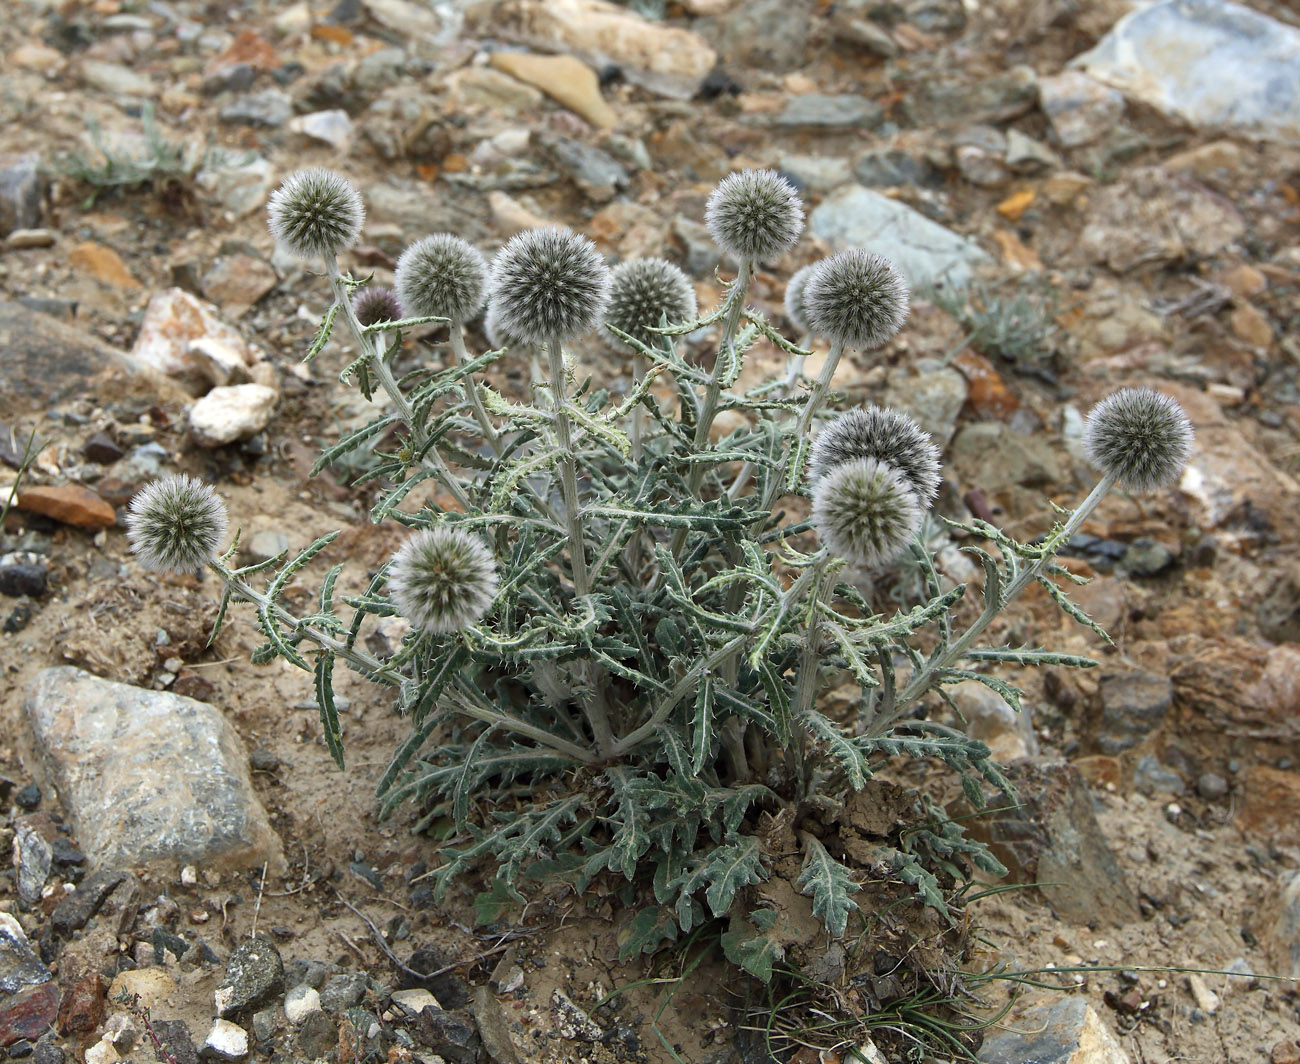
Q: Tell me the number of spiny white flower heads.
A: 13